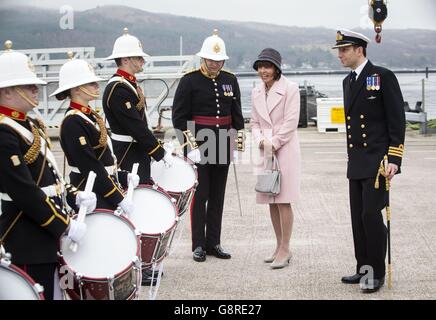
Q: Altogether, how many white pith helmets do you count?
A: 4